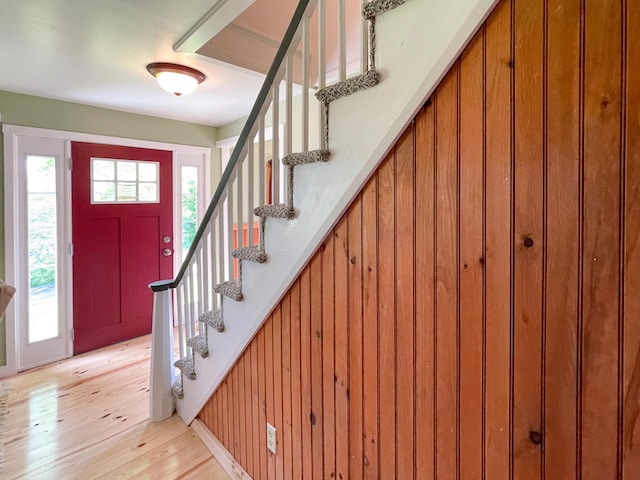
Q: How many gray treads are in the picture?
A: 10